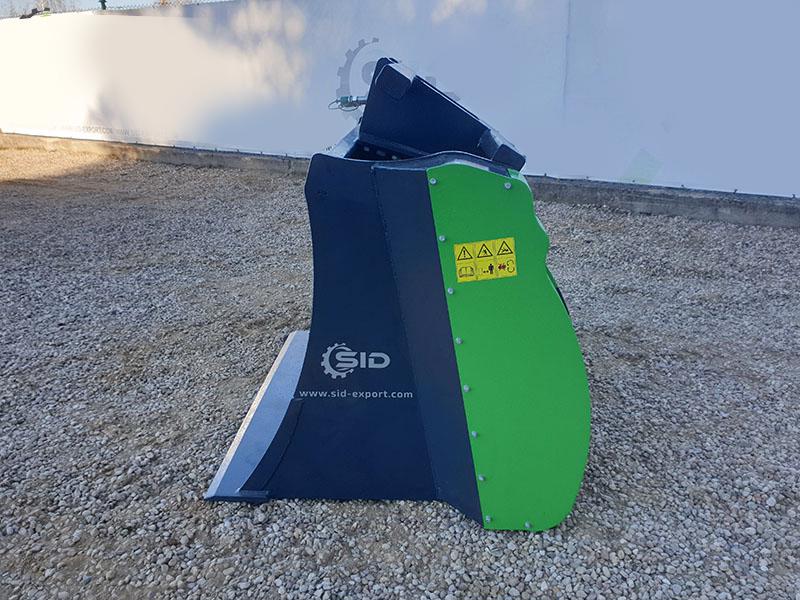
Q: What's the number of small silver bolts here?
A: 10